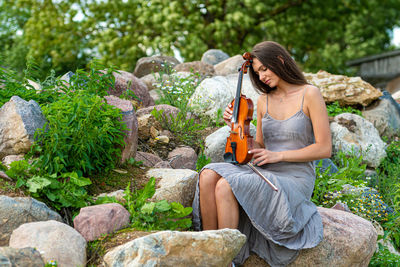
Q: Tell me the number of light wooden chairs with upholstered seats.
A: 0